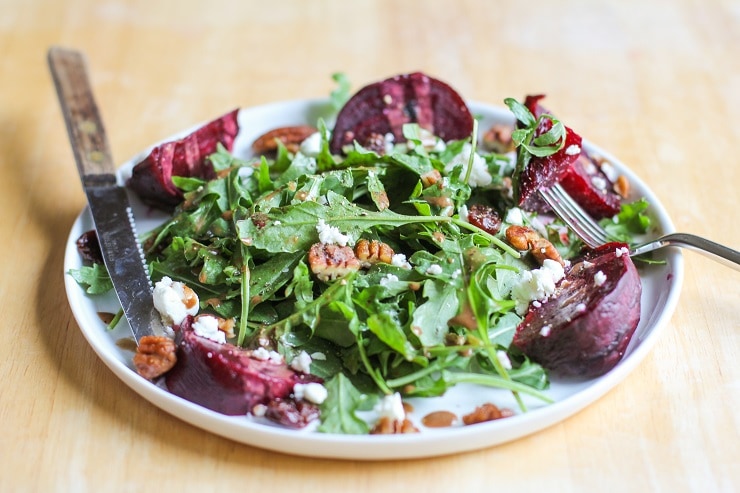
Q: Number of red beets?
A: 6